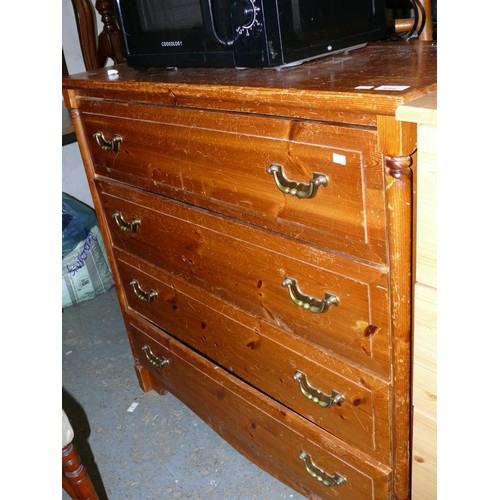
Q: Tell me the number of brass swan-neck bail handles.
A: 8